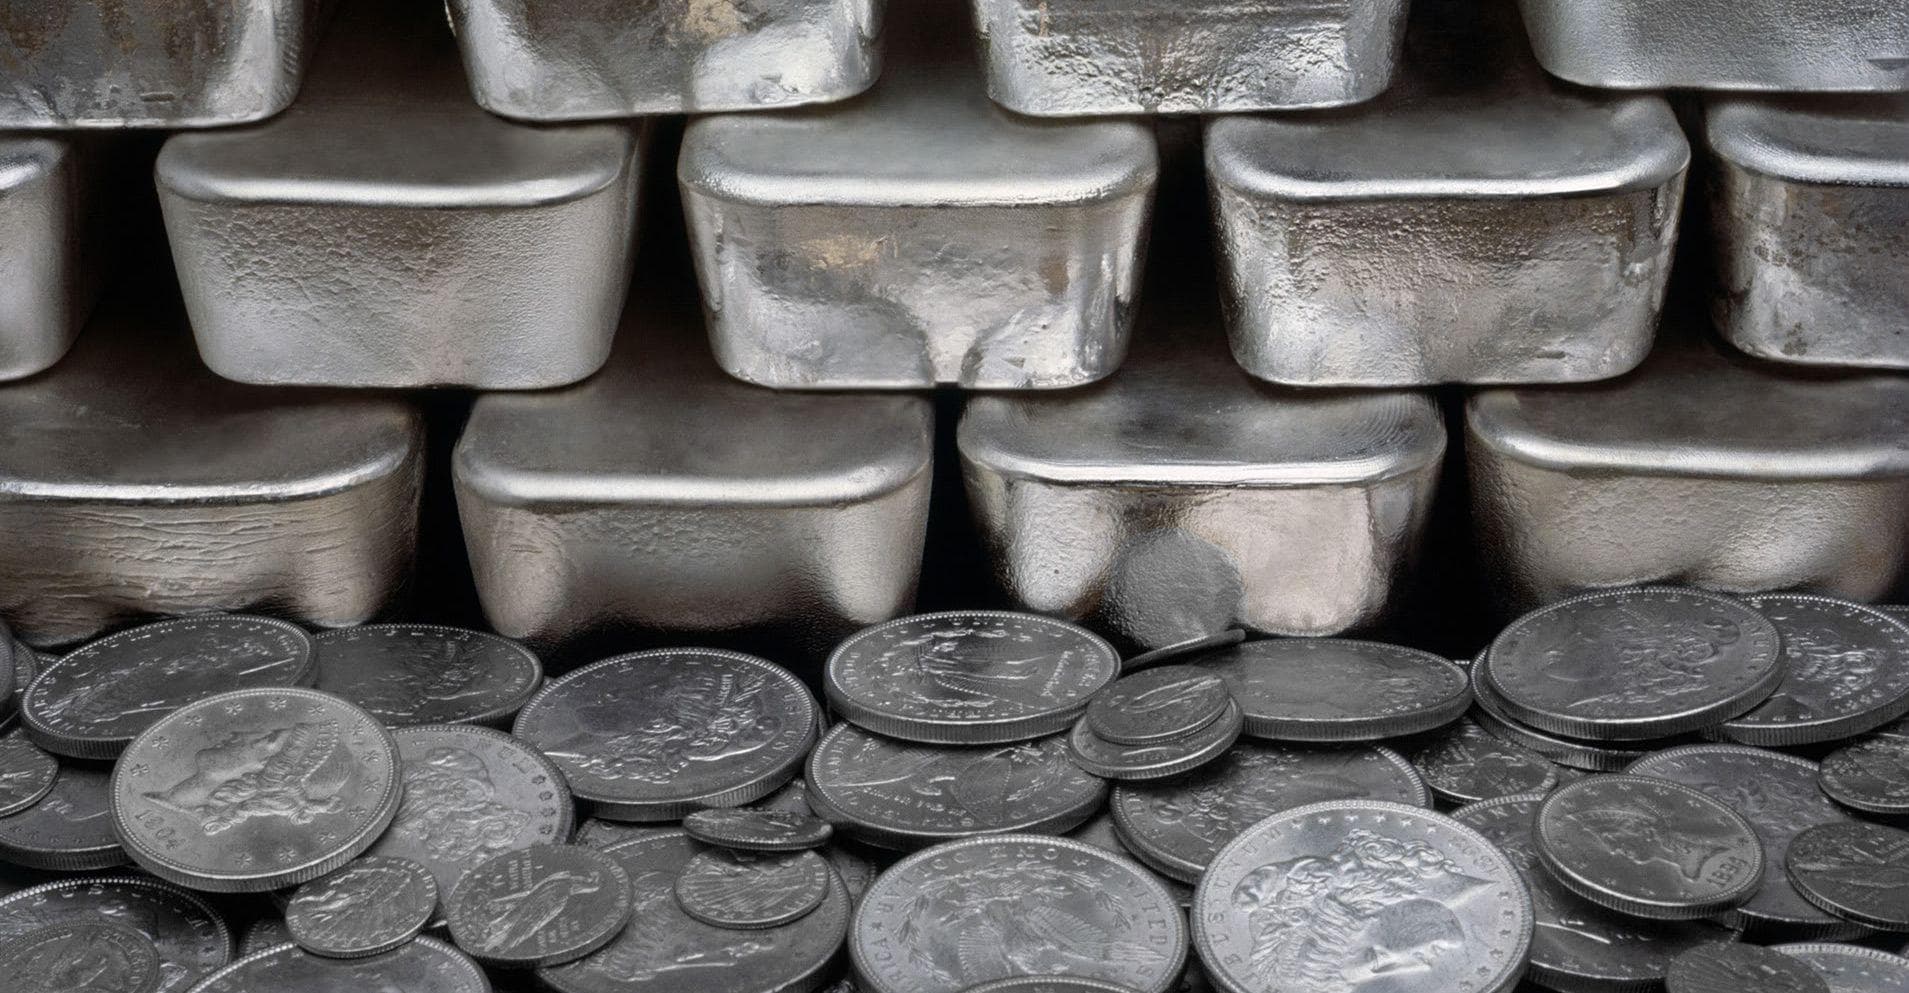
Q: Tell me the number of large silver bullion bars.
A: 13